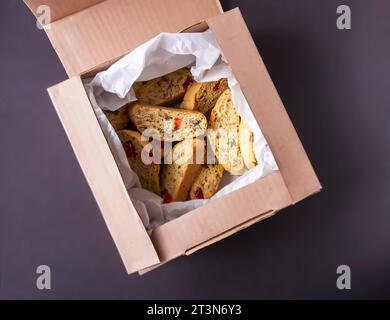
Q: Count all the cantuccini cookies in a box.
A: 9